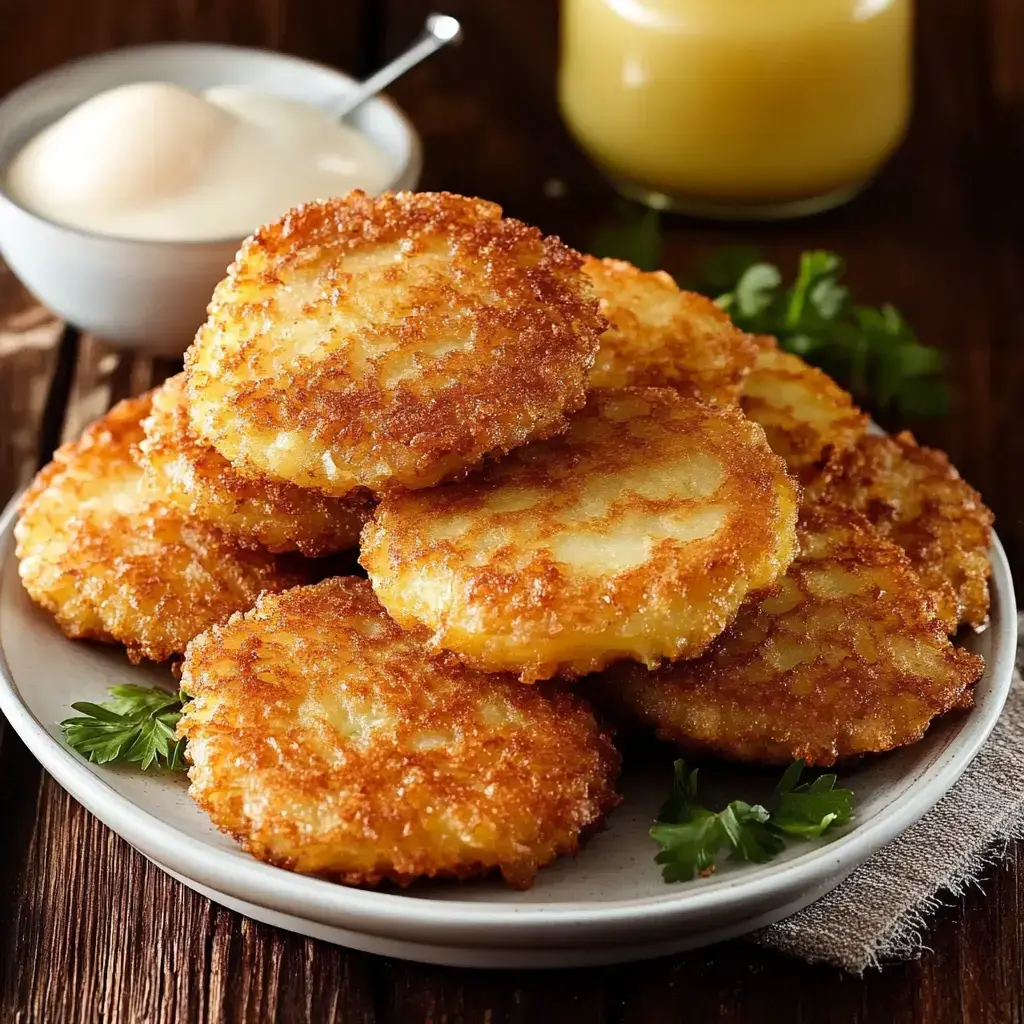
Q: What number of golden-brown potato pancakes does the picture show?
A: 9